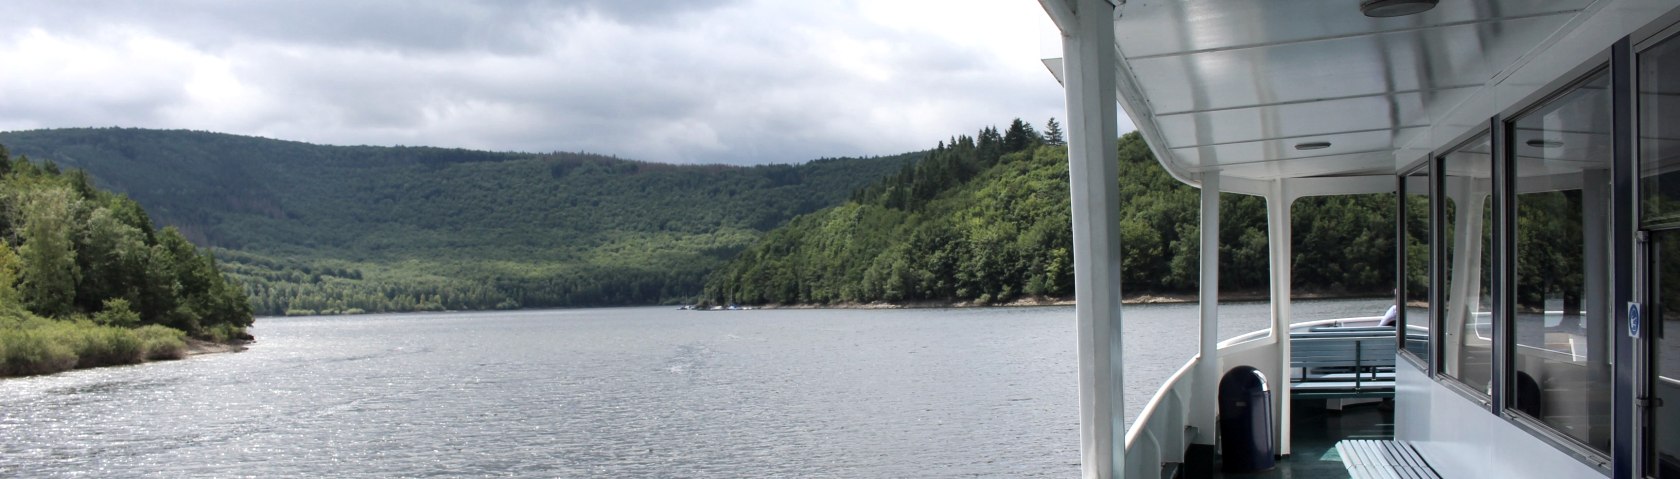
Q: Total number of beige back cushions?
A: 0